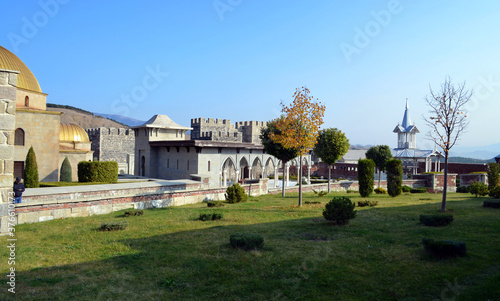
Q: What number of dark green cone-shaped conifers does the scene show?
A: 2